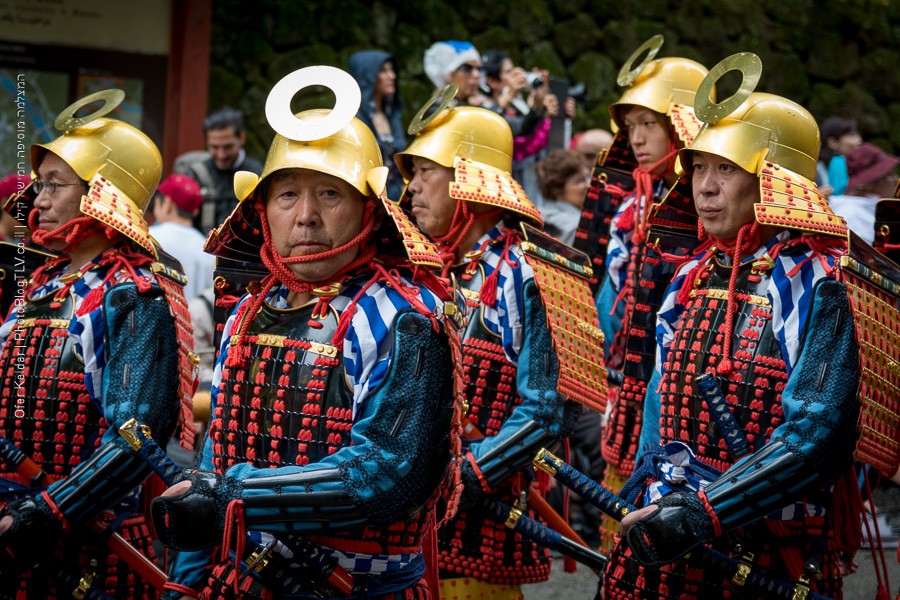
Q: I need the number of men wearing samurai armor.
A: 5